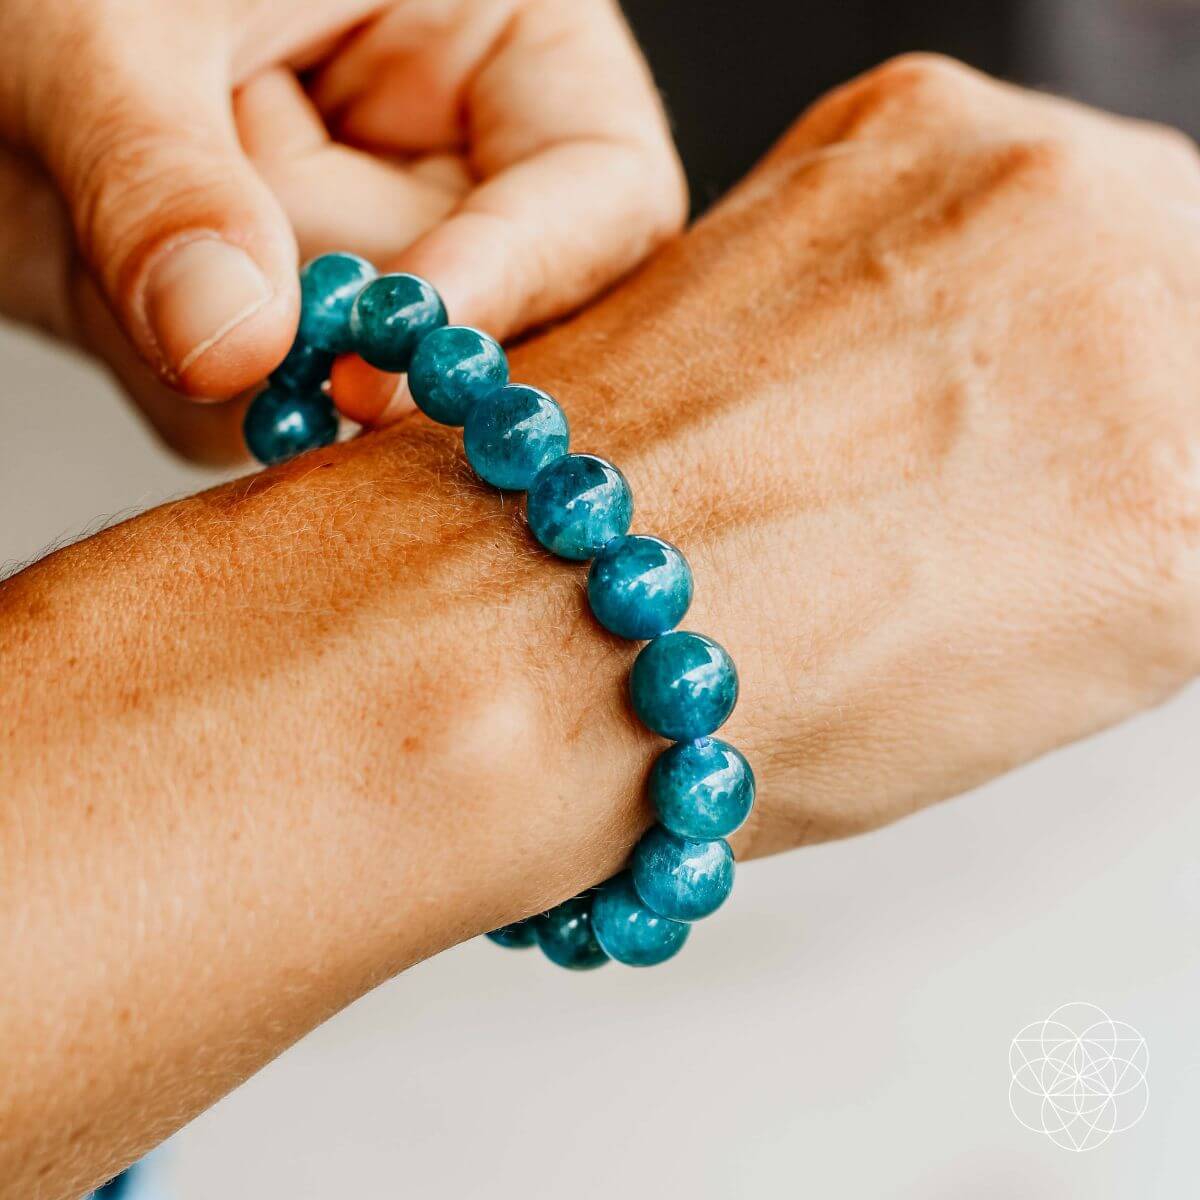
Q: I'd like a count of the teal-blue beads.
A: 14